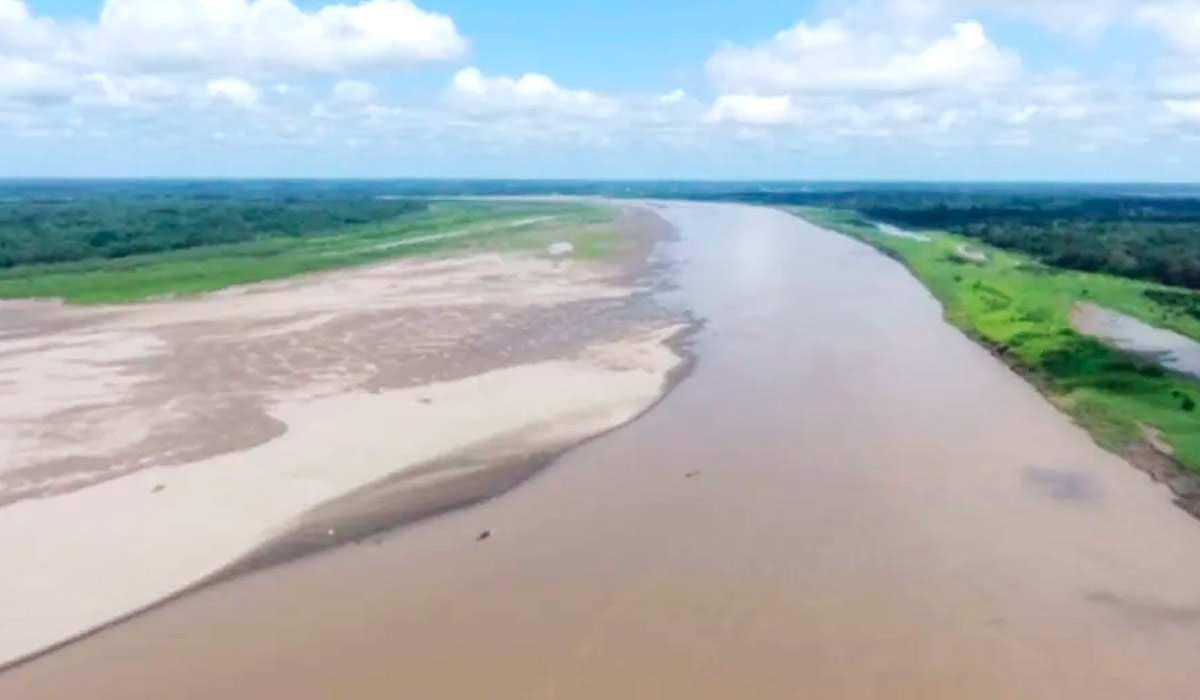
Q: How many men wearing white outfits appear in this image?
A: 0